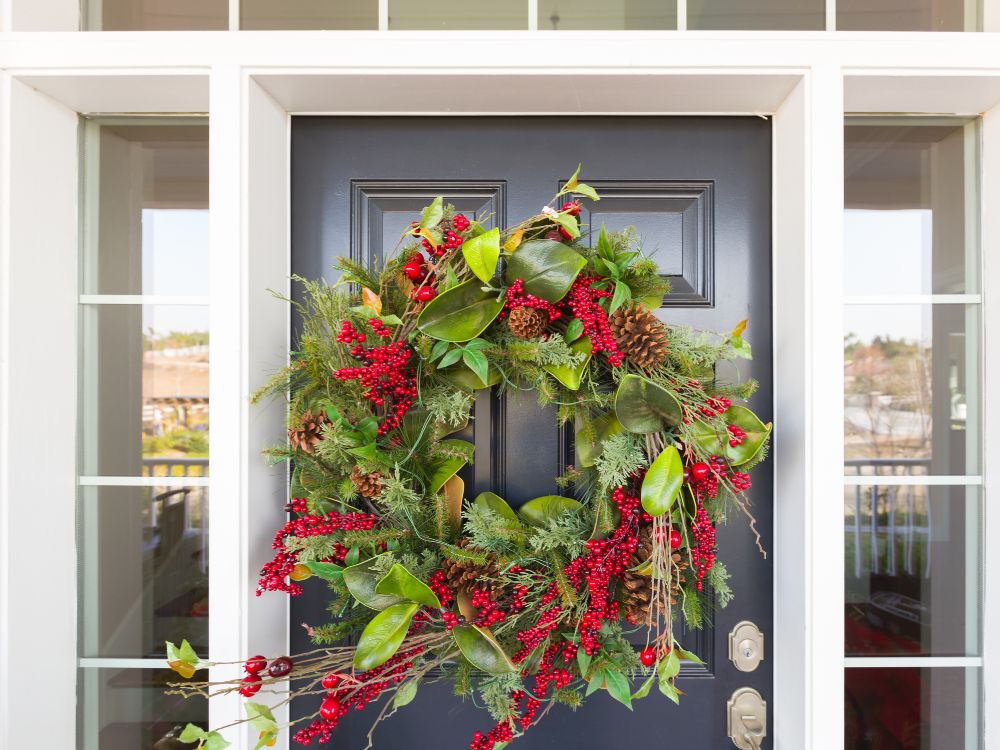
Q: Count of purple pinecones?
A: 0